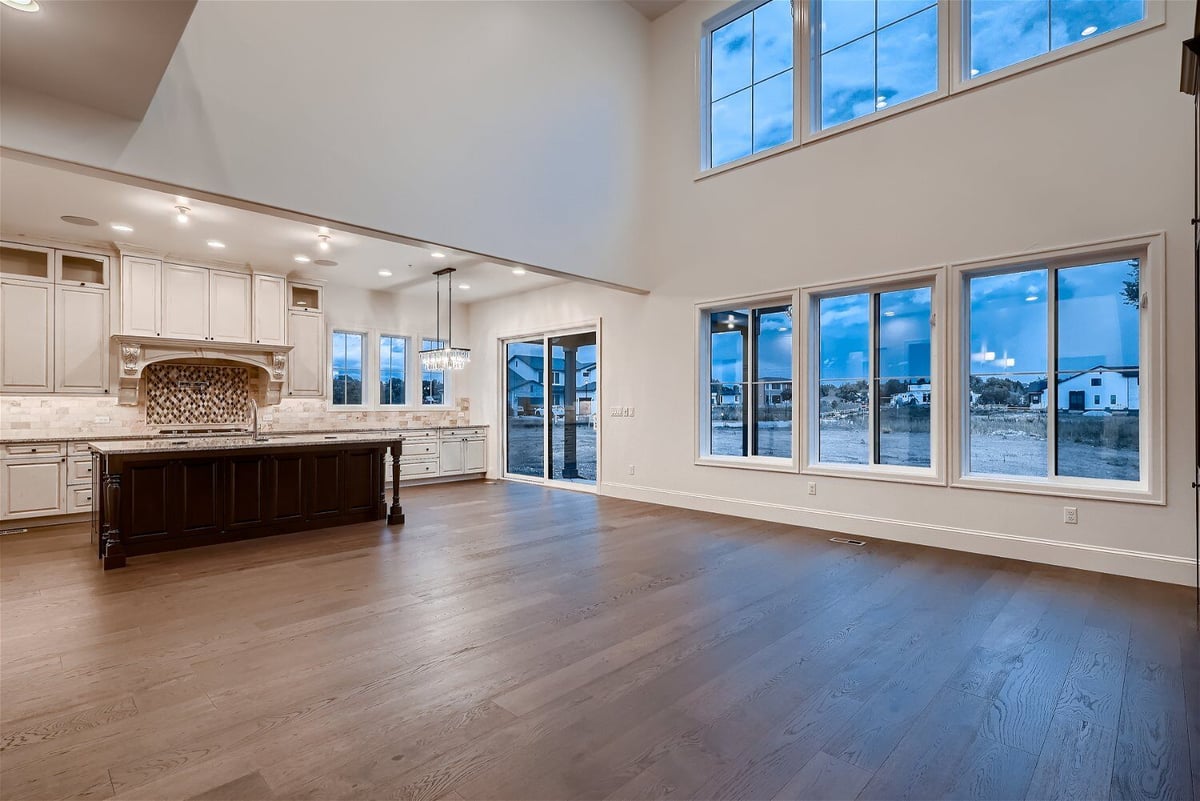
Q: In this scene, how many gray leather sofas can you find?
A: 0